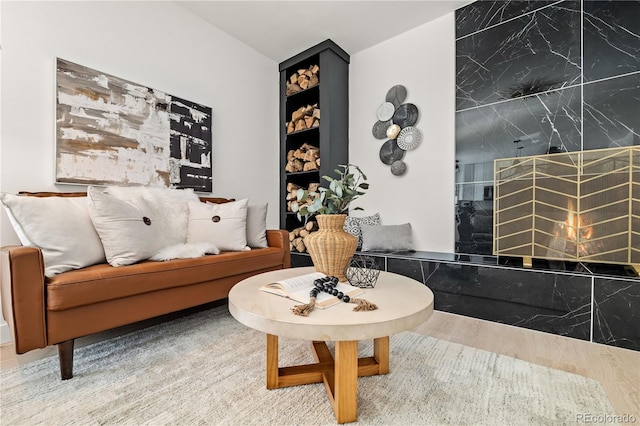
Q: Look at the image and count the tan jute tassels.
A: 2